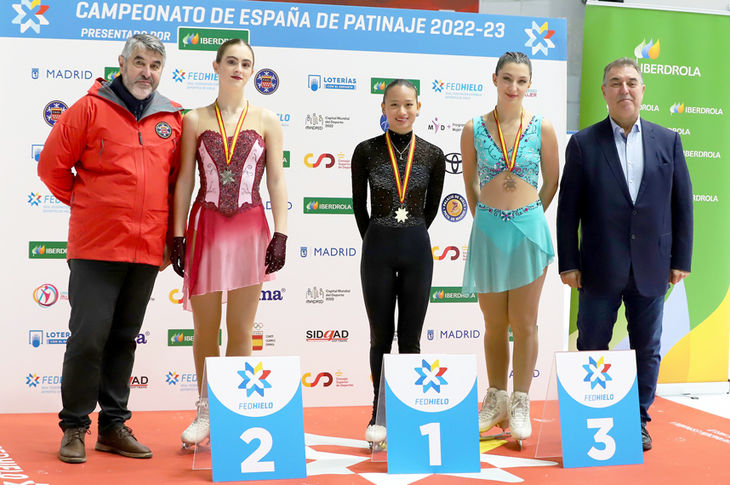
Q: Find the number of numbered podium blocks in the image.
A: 3